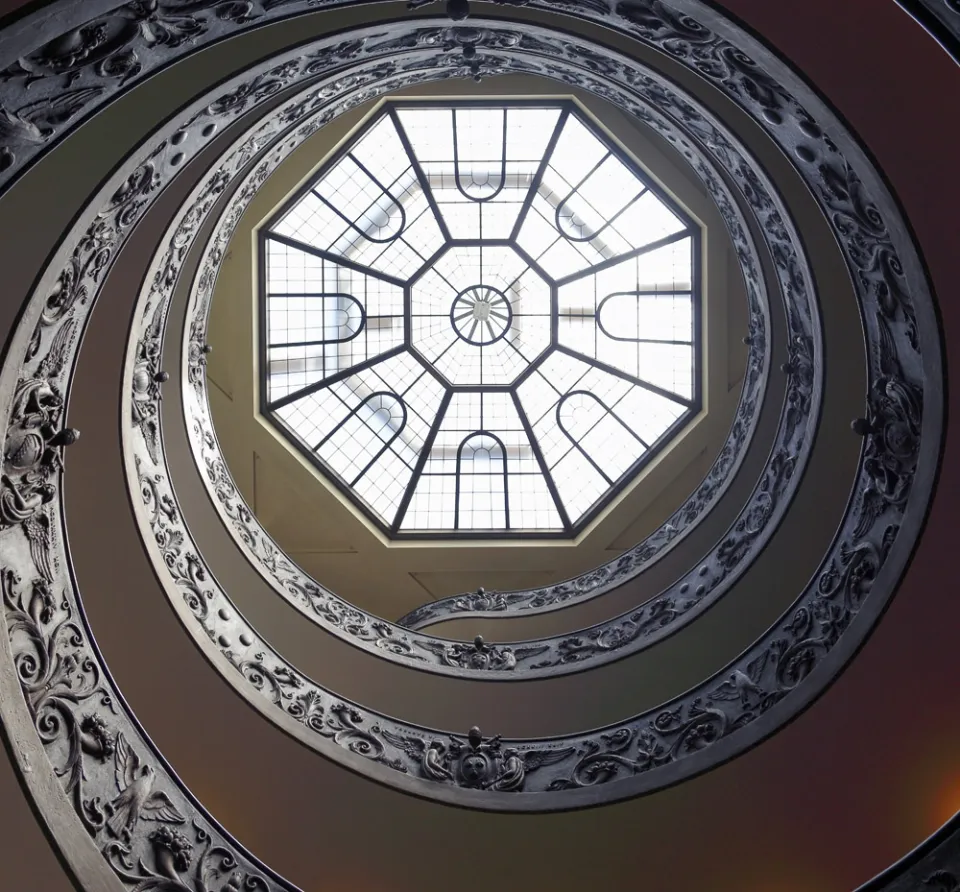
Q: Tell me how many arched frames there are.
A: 8